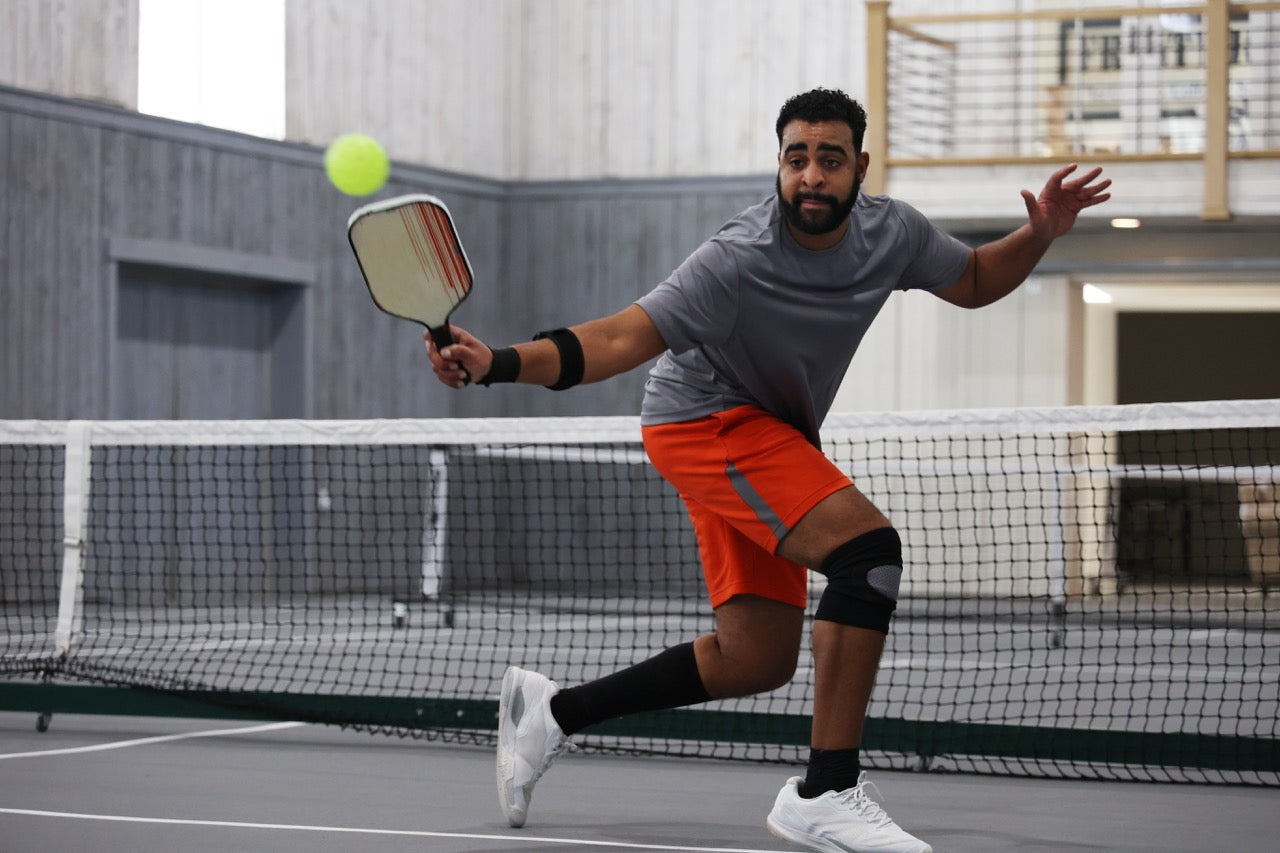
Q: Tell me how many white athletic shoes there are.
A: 2